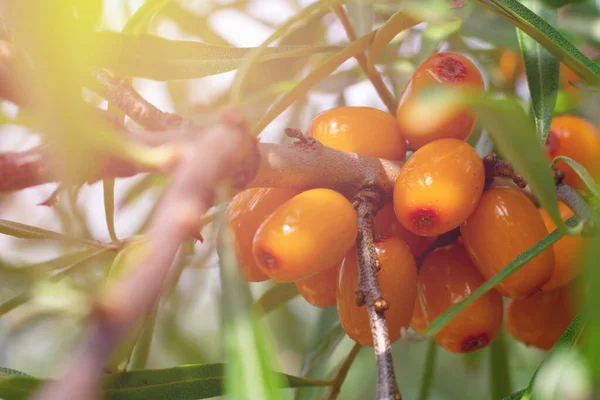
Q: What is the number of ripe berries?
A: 13